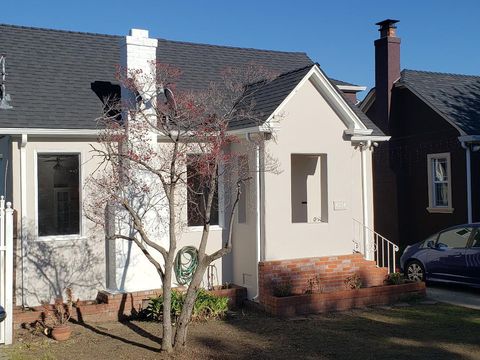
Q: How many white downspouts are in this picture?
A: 4